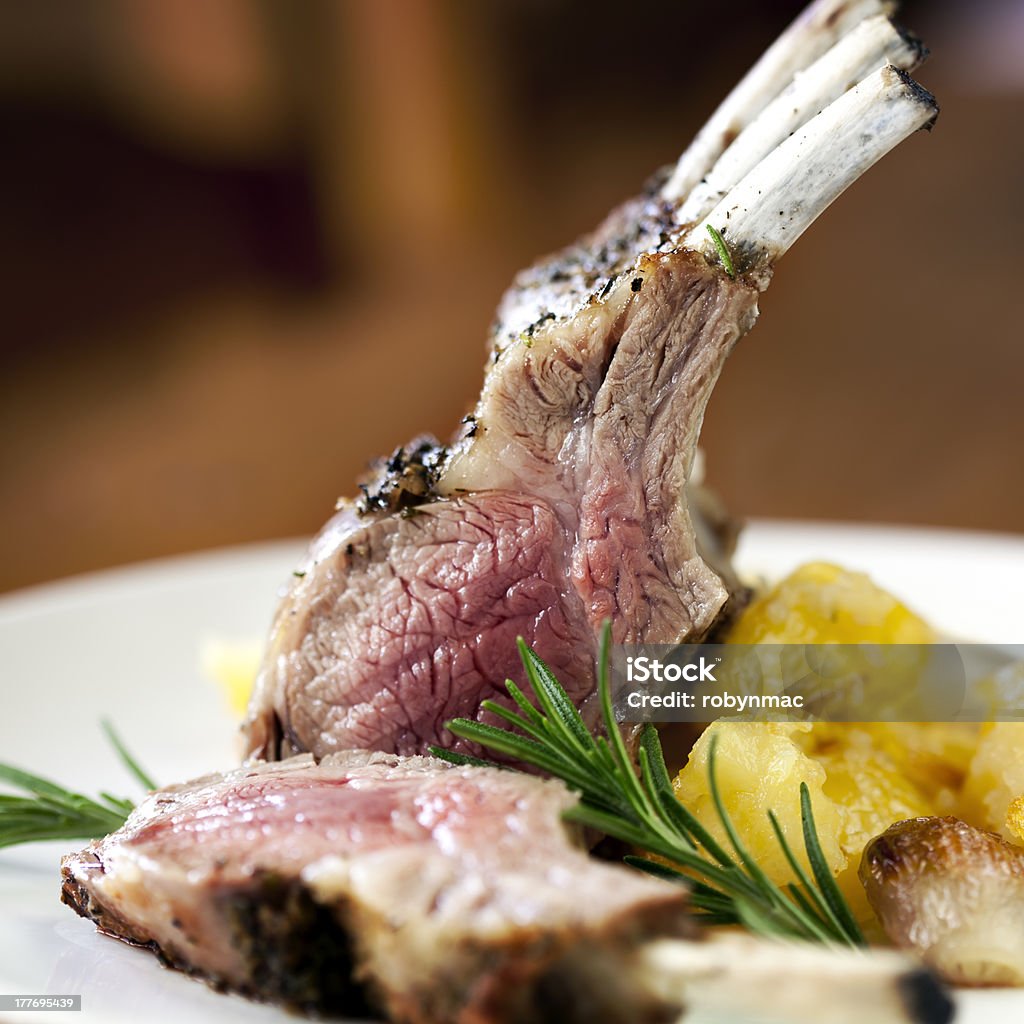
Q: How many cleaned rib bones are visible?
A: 4